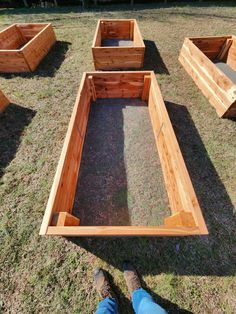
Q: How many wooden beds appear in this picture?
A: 5